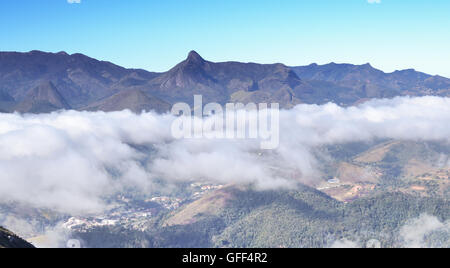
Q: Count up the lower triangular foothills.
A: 2